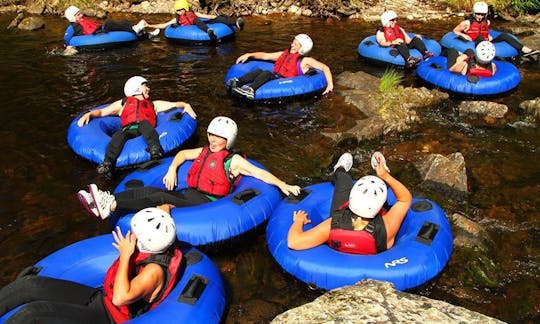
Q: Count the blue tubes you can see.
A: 10